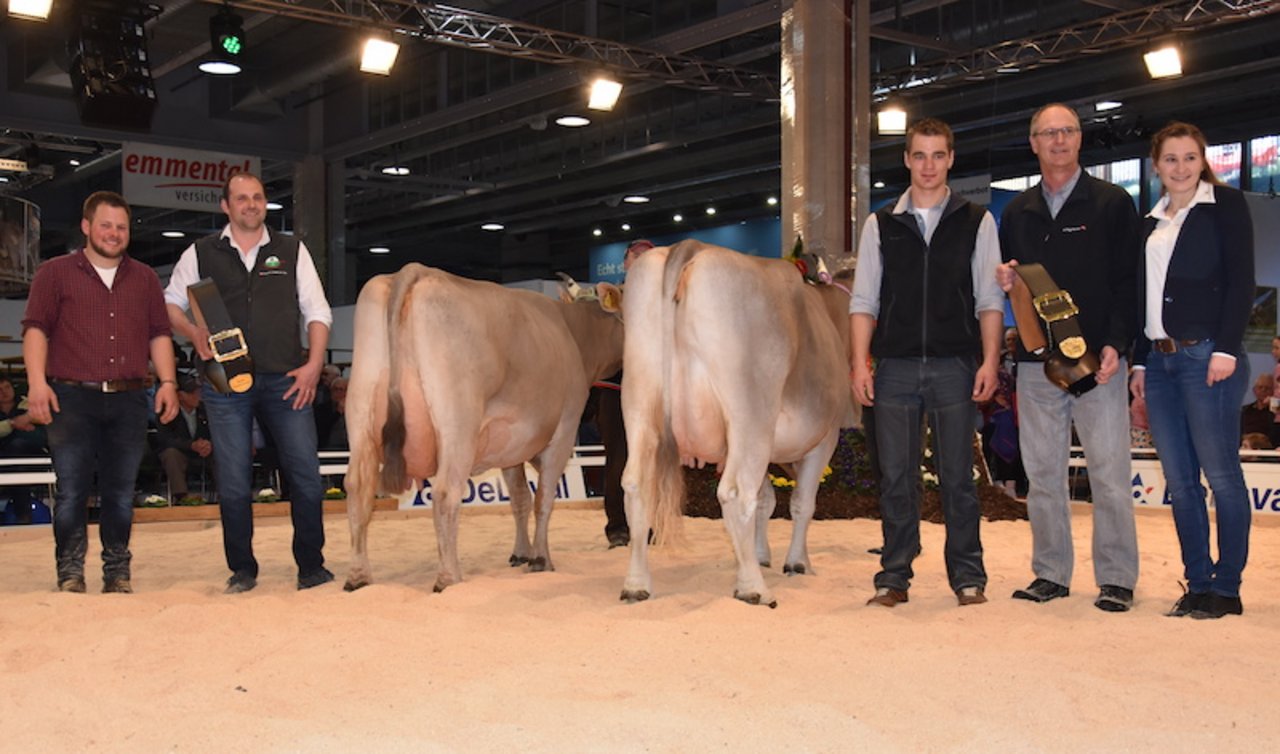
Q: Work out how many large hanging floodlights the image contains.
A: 5